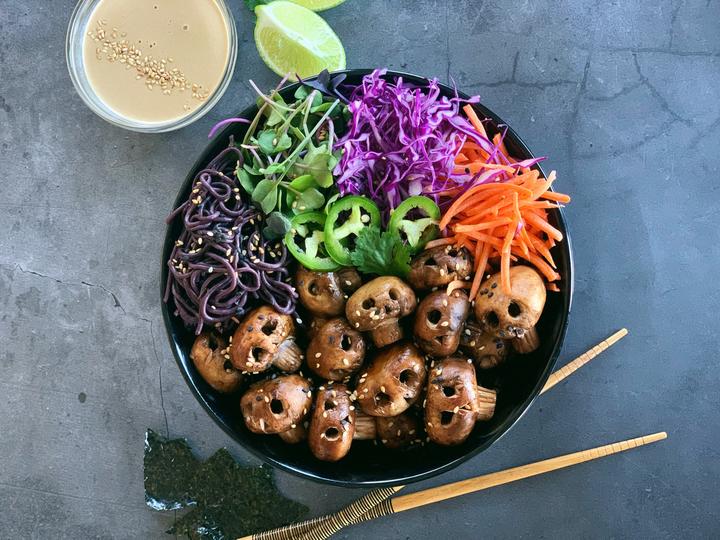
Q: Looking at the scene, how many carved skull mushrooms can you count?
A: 12